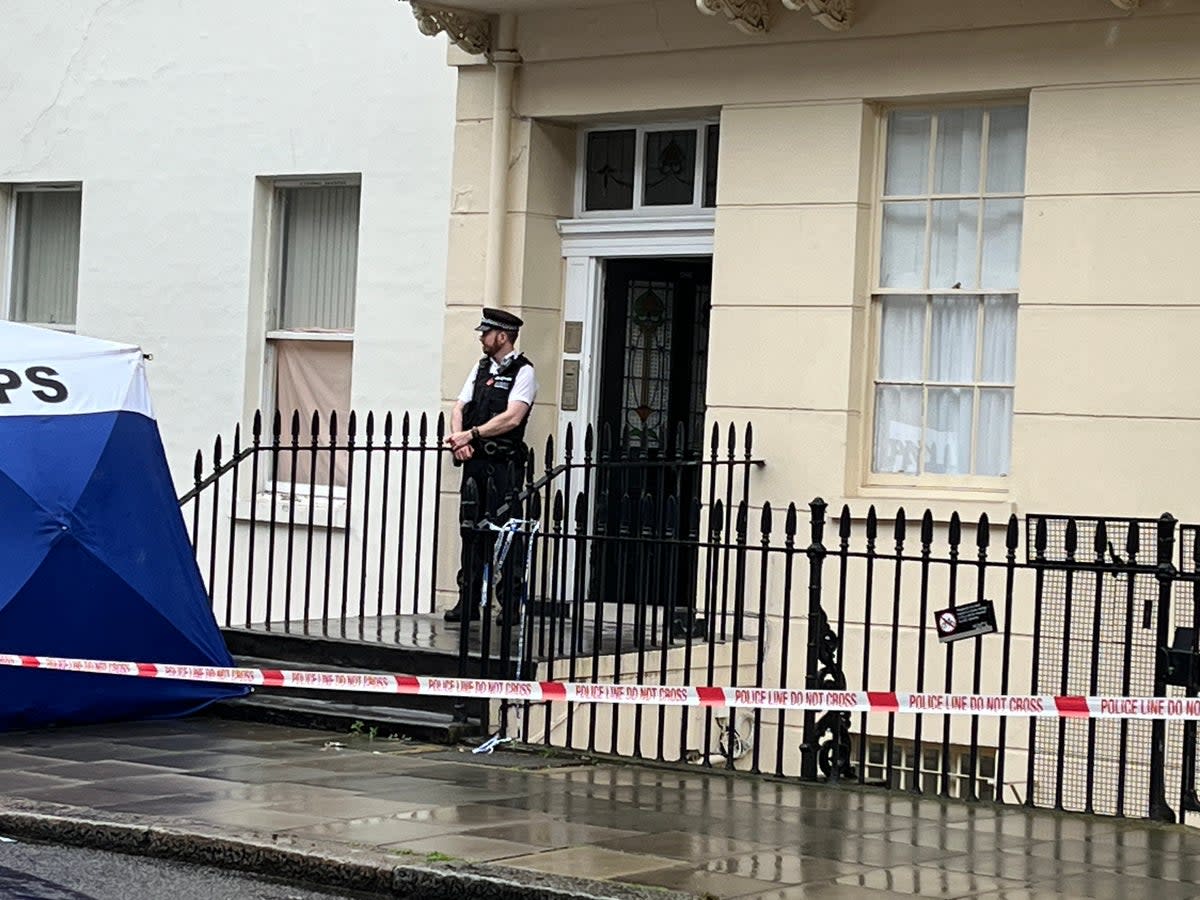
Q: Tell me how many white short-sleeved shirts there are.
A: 1